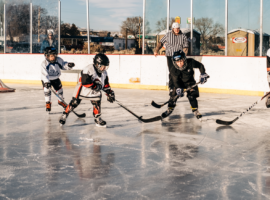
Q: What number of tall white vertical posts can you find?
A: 9